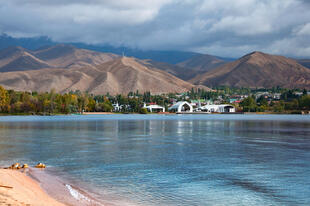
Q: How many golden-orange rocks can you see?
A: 3